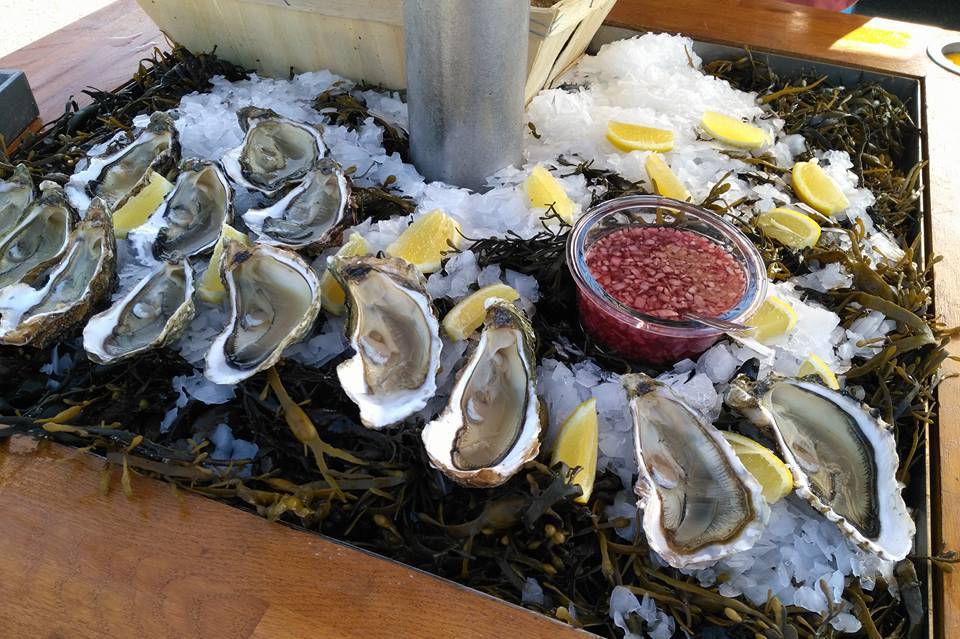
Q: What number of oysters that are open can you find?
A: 13